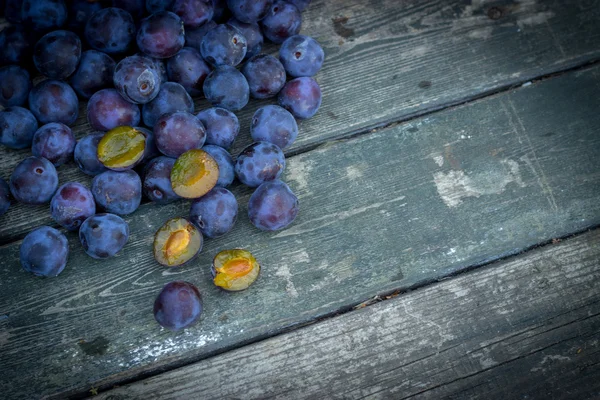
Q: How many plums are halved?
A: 4